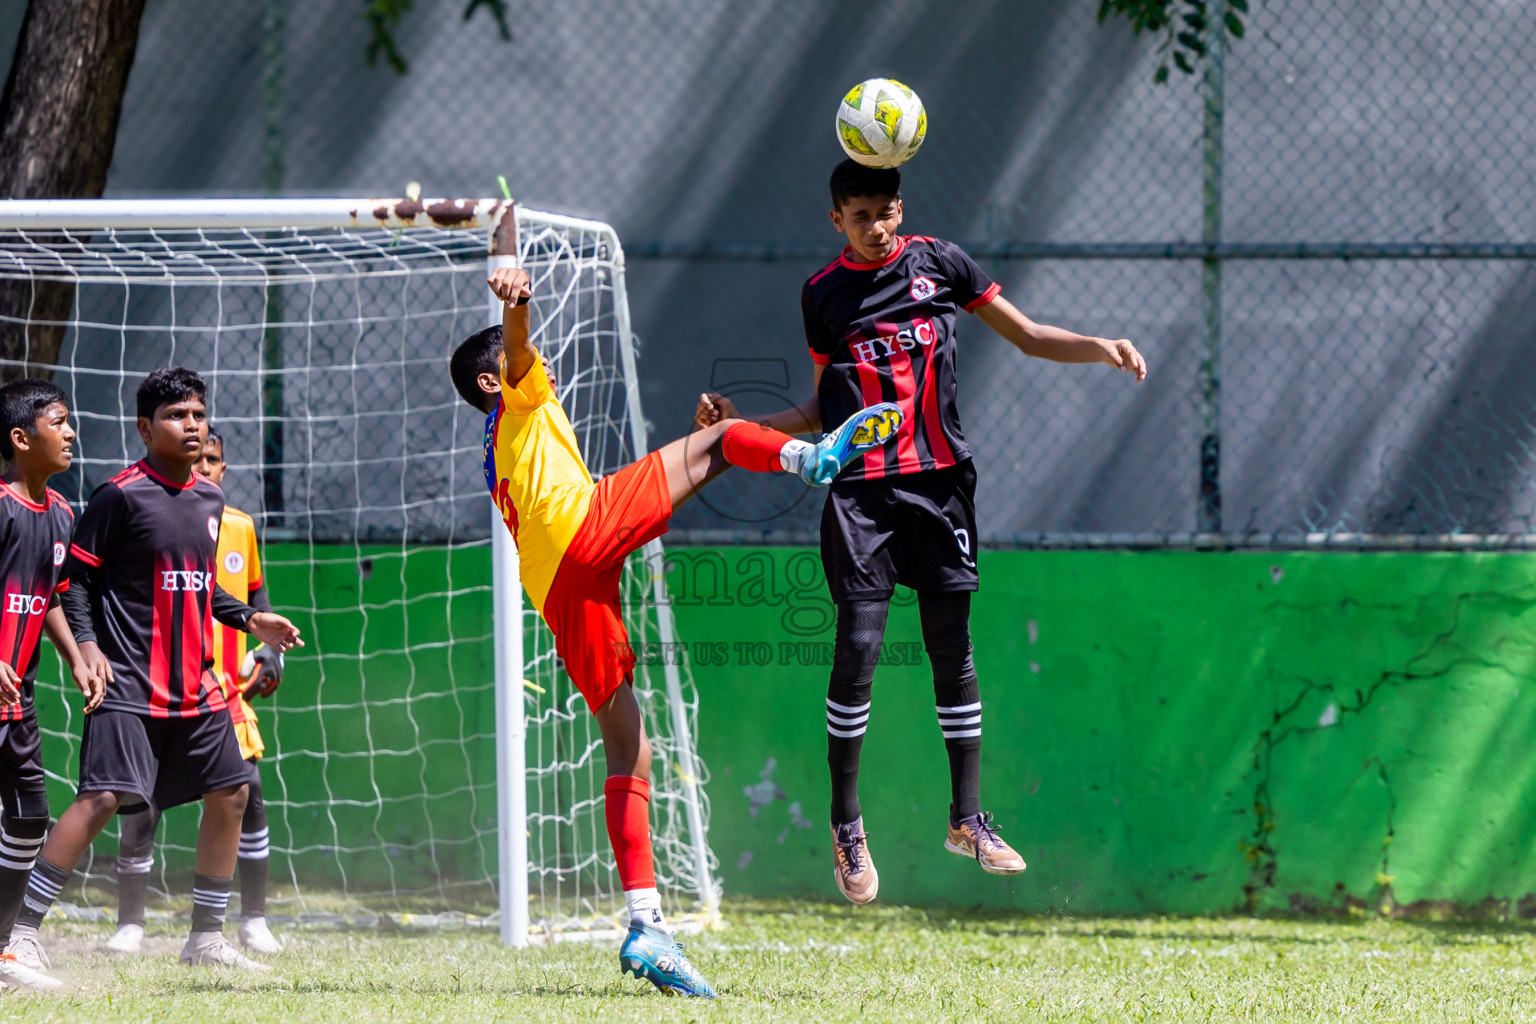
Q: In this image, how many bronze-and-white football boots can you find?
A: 2